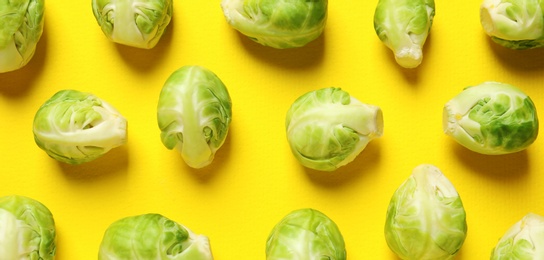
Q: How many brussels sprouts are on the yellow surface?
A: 14